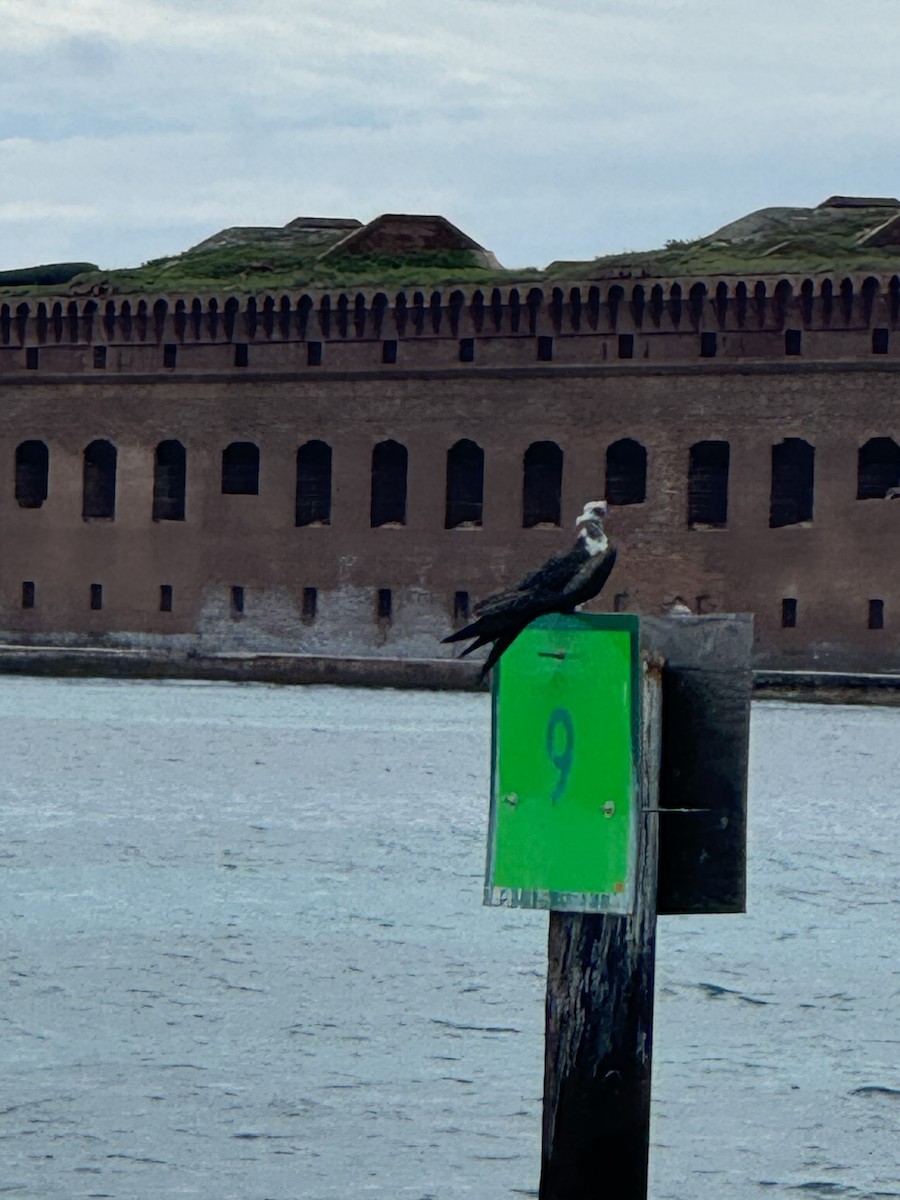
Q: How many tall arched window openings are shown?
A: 12